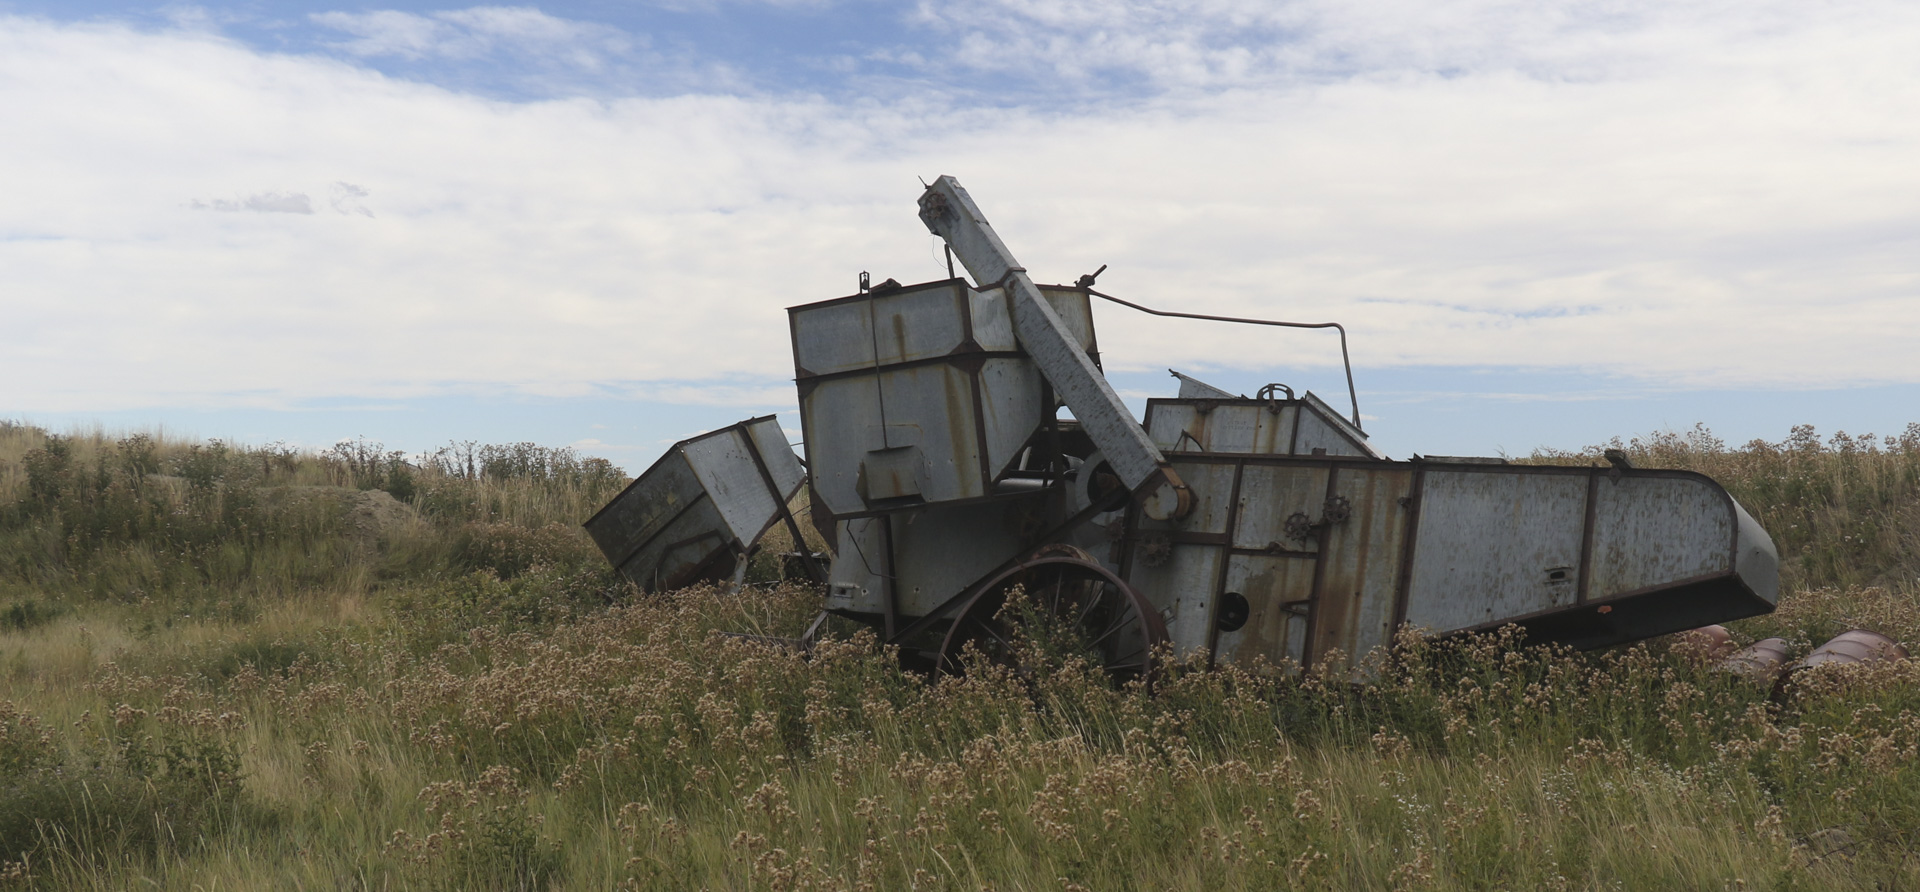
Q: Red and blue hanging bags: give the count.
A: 0